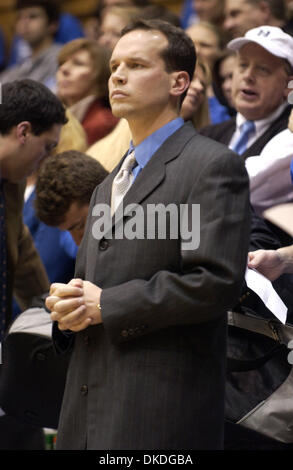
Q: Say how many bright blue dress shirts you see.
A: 1